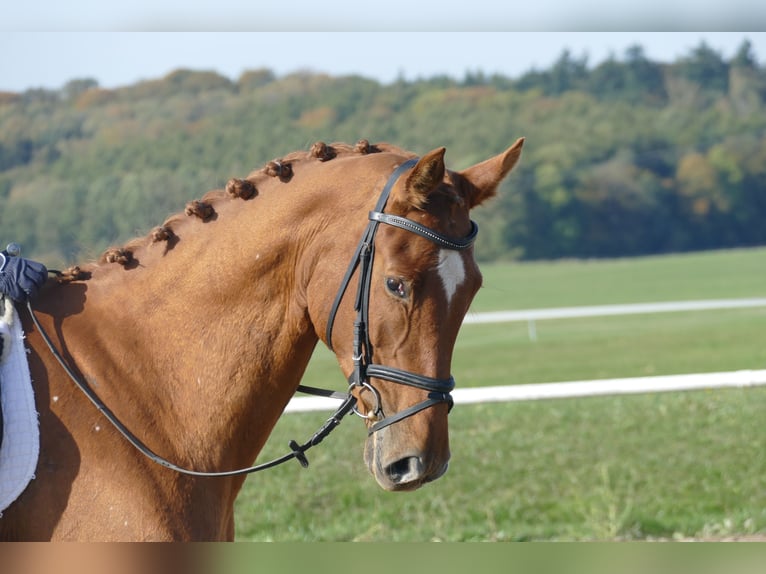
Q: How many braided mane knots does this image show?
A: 8